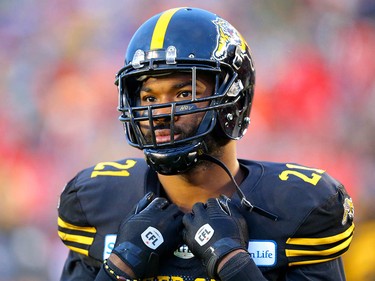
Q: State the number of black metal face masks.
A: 1